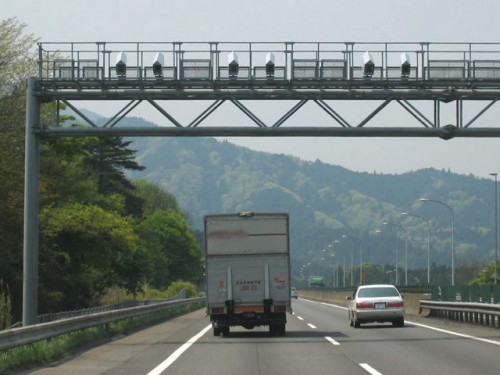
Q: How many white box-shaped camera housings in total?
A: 6